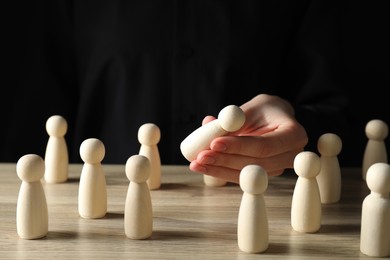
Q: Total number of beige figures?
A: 12